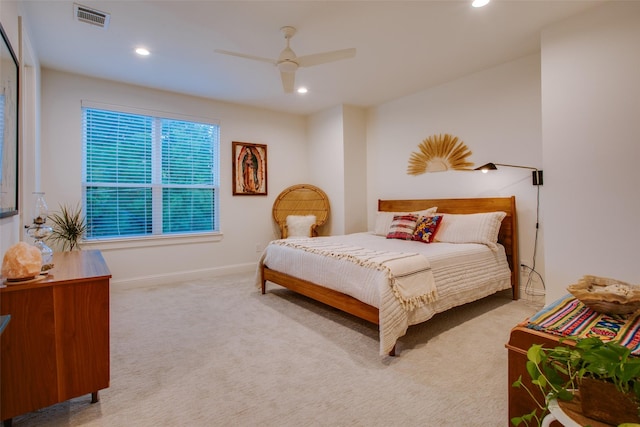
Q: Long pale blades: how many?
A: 3